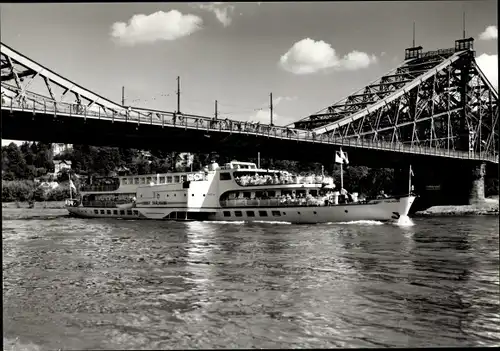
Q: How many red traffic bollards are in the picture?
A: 0